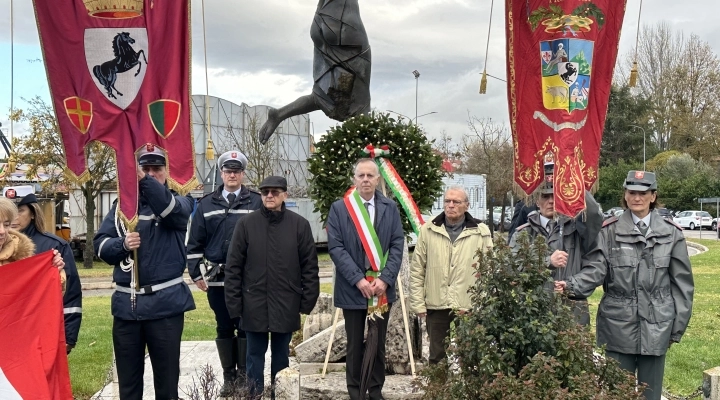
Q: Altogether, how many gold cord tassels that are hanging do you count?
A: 4